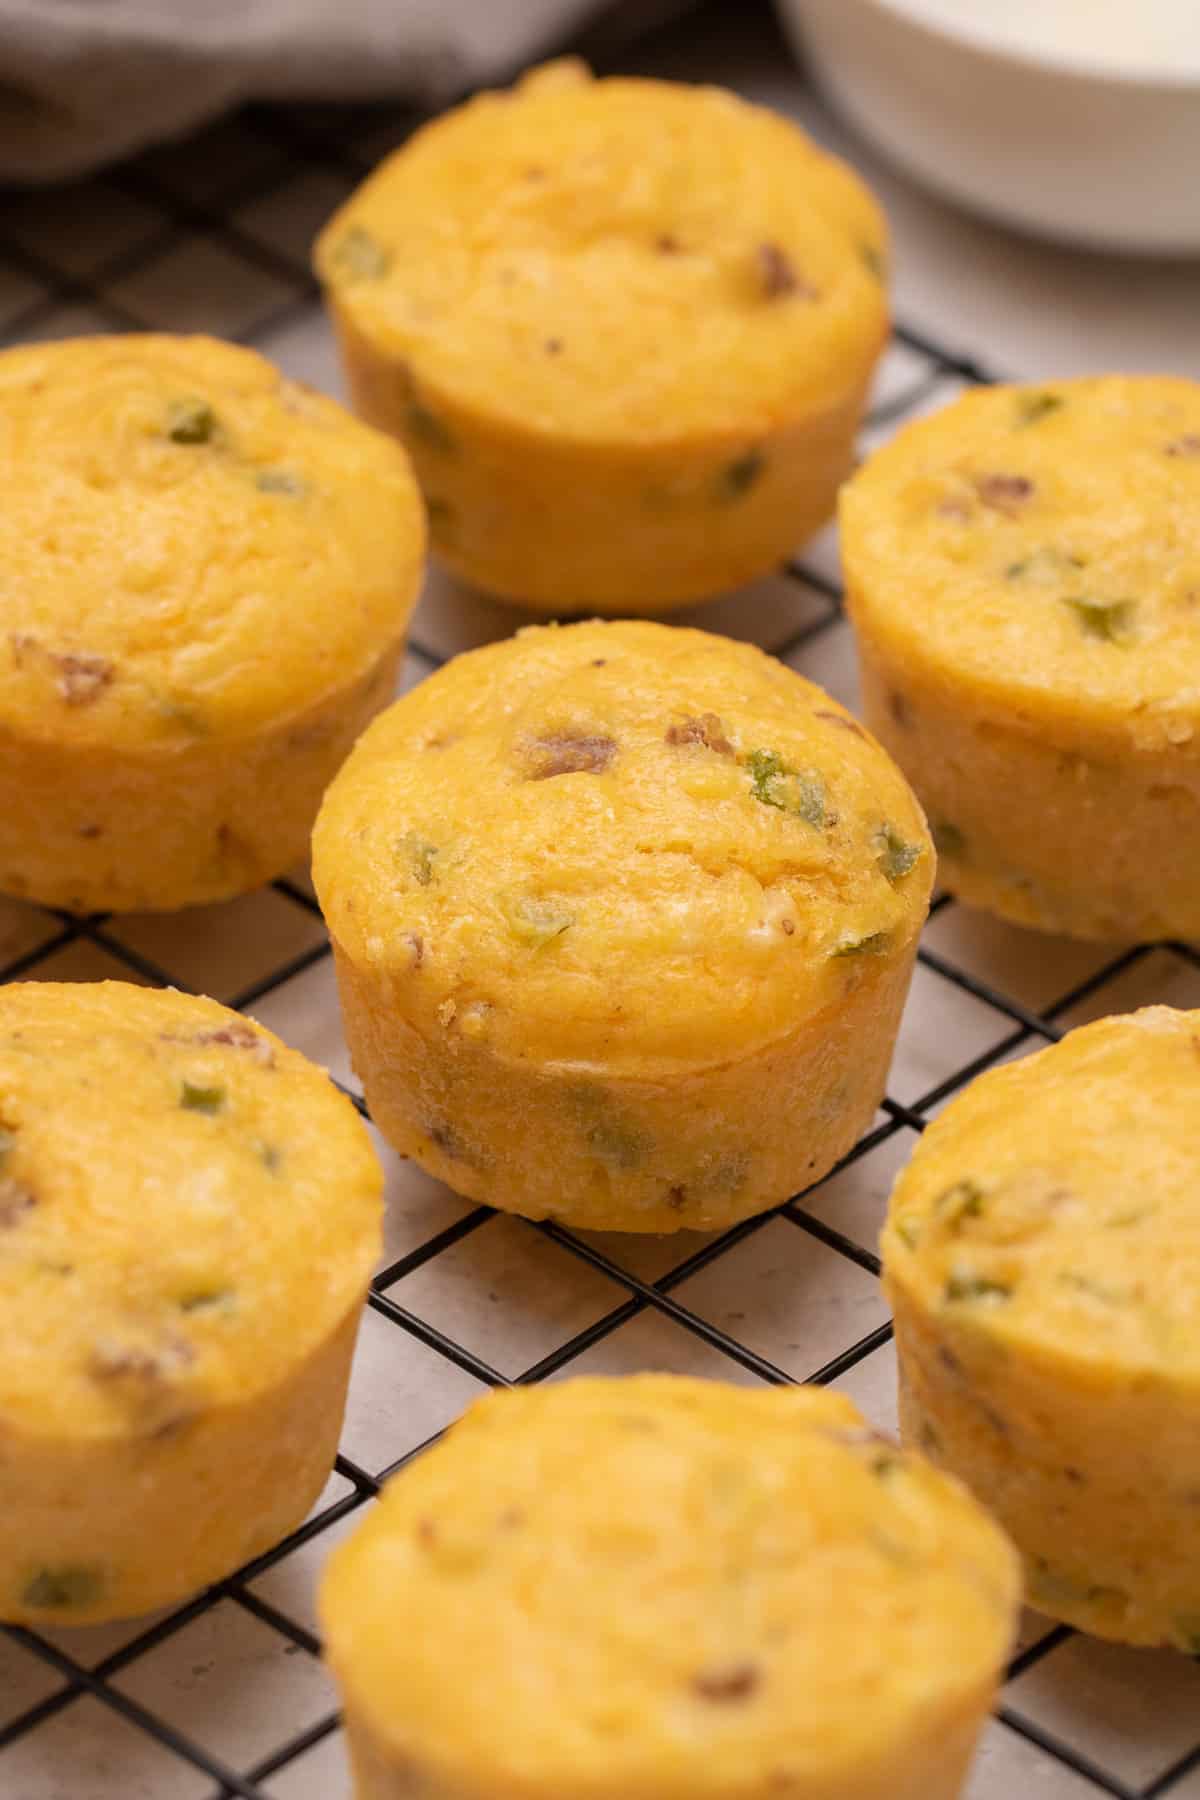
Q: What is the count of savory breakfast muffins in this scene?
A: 7